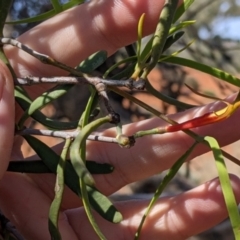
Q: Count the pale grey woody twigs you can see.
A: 3